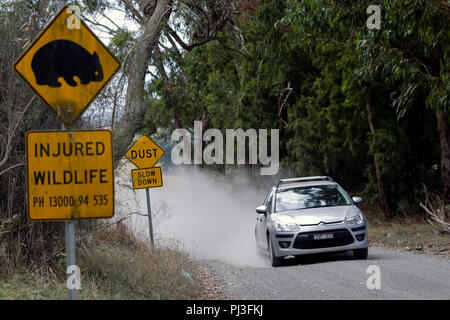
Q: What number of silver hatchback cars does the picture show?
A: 1